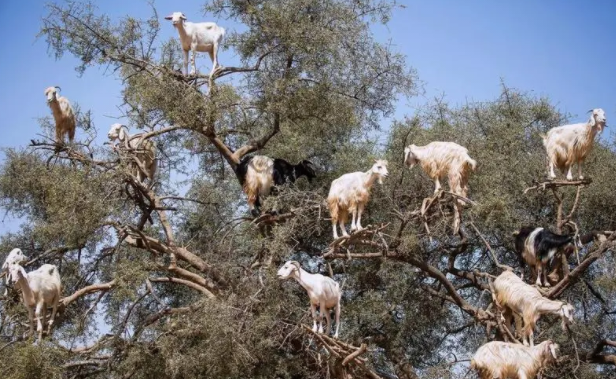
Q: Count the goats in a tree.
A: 13